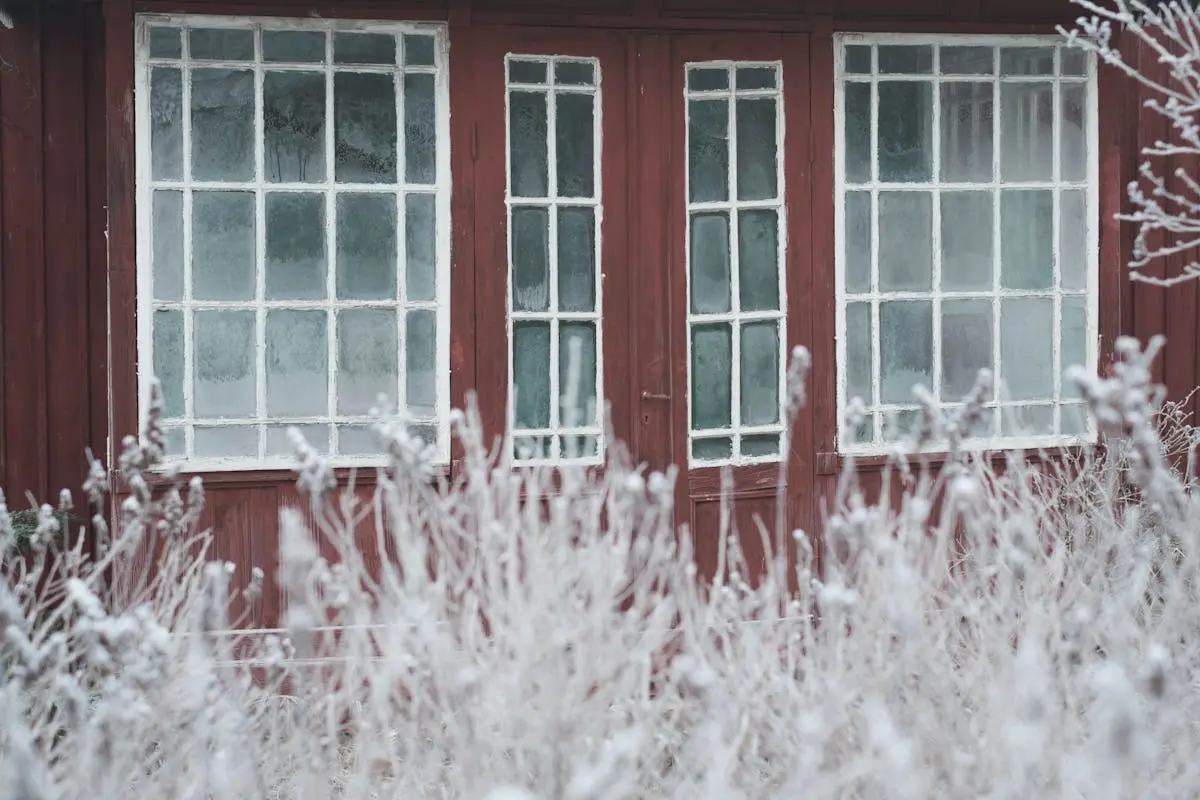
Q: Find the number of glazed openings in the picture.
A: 4